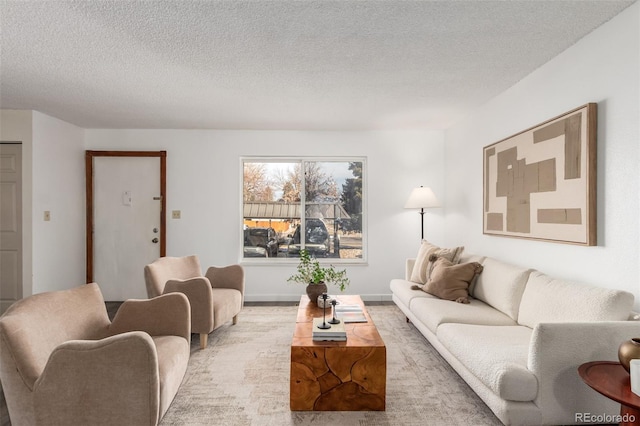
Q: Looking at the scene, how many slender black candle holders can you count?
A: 2